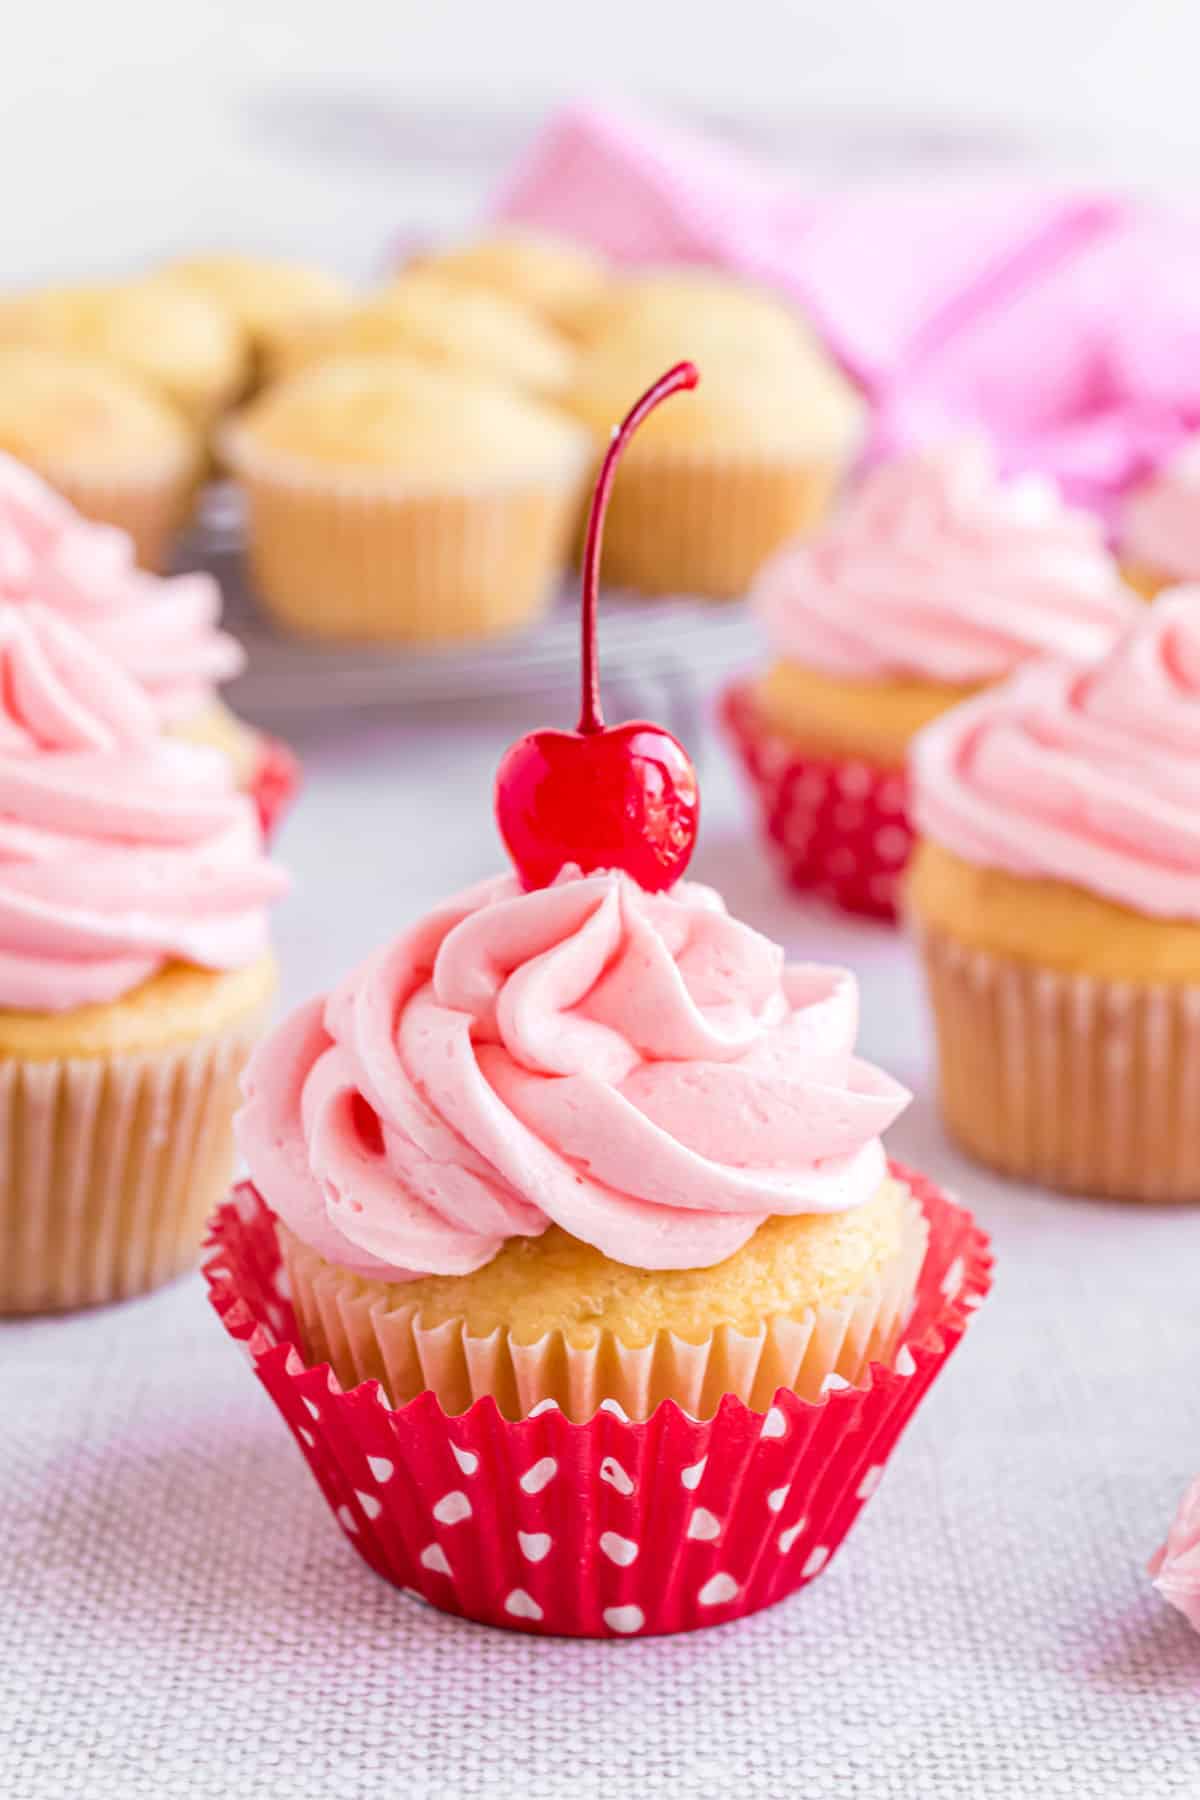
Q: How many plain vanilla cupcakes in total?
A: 7